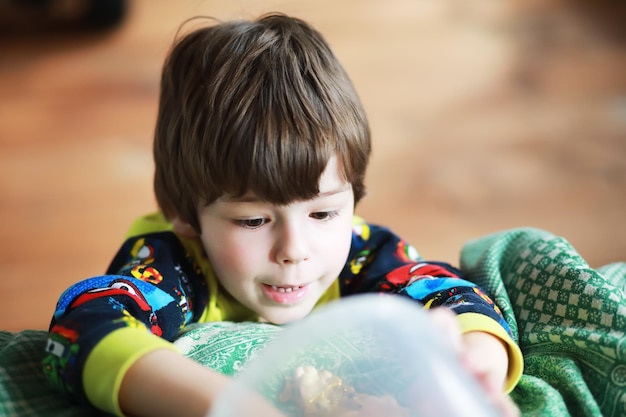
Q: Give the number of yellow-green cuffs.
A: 2